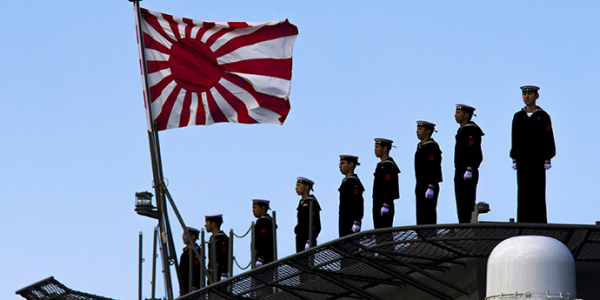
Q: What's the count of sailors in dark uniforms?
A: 9